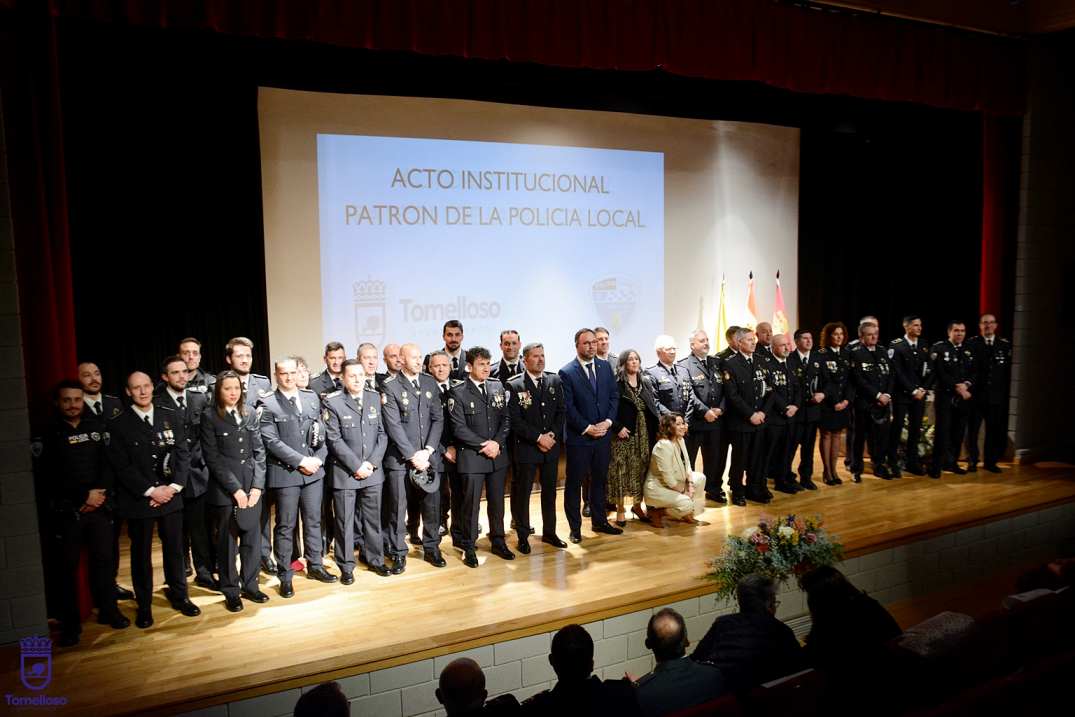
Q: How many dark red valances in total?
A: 1